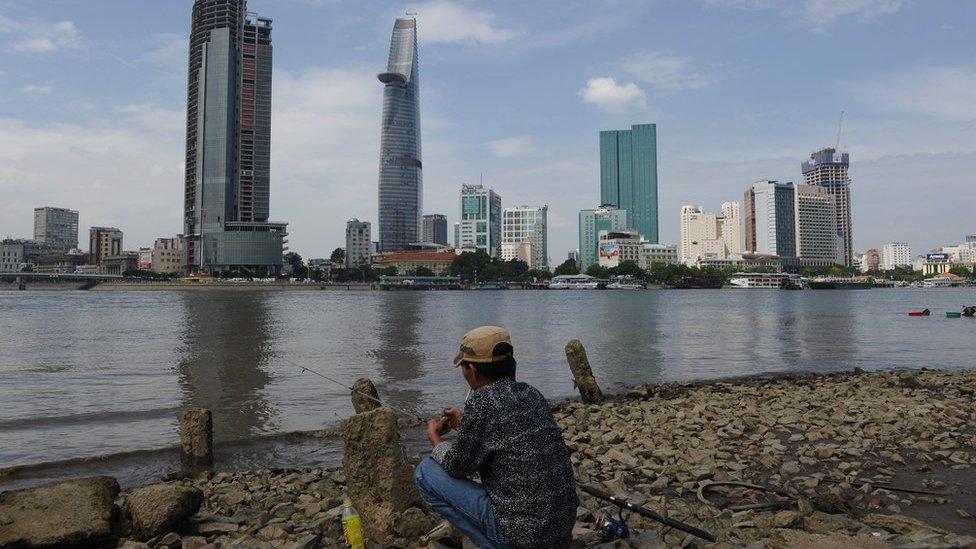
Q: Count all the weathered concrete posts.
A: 4